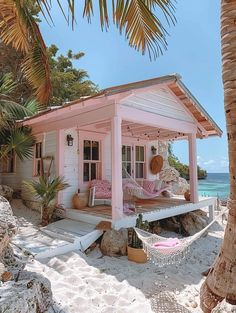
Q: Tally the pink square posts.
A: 2